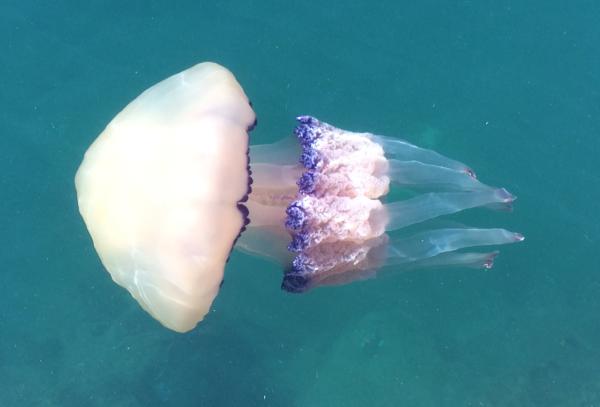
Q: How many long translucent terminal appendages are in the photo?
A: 5